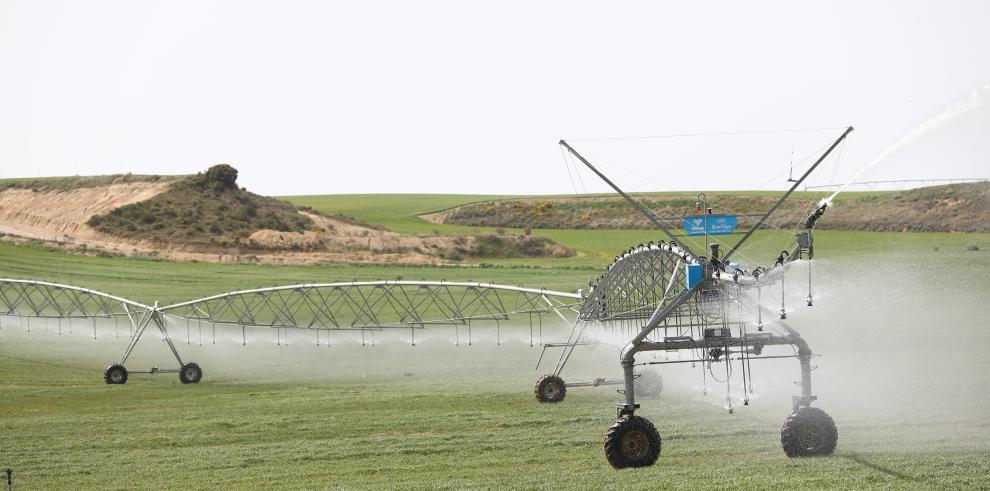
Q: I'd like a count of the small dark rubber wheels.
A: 6